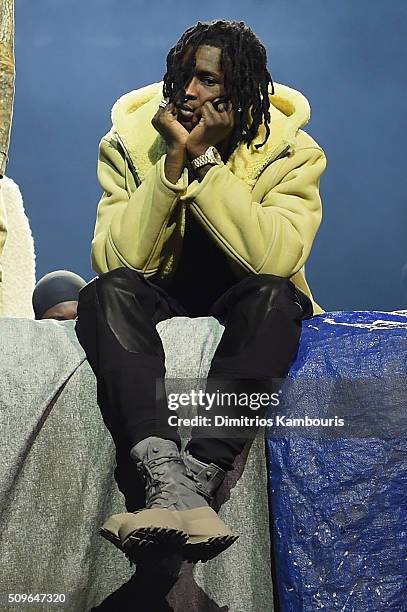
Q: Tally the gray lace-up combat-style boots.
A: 2